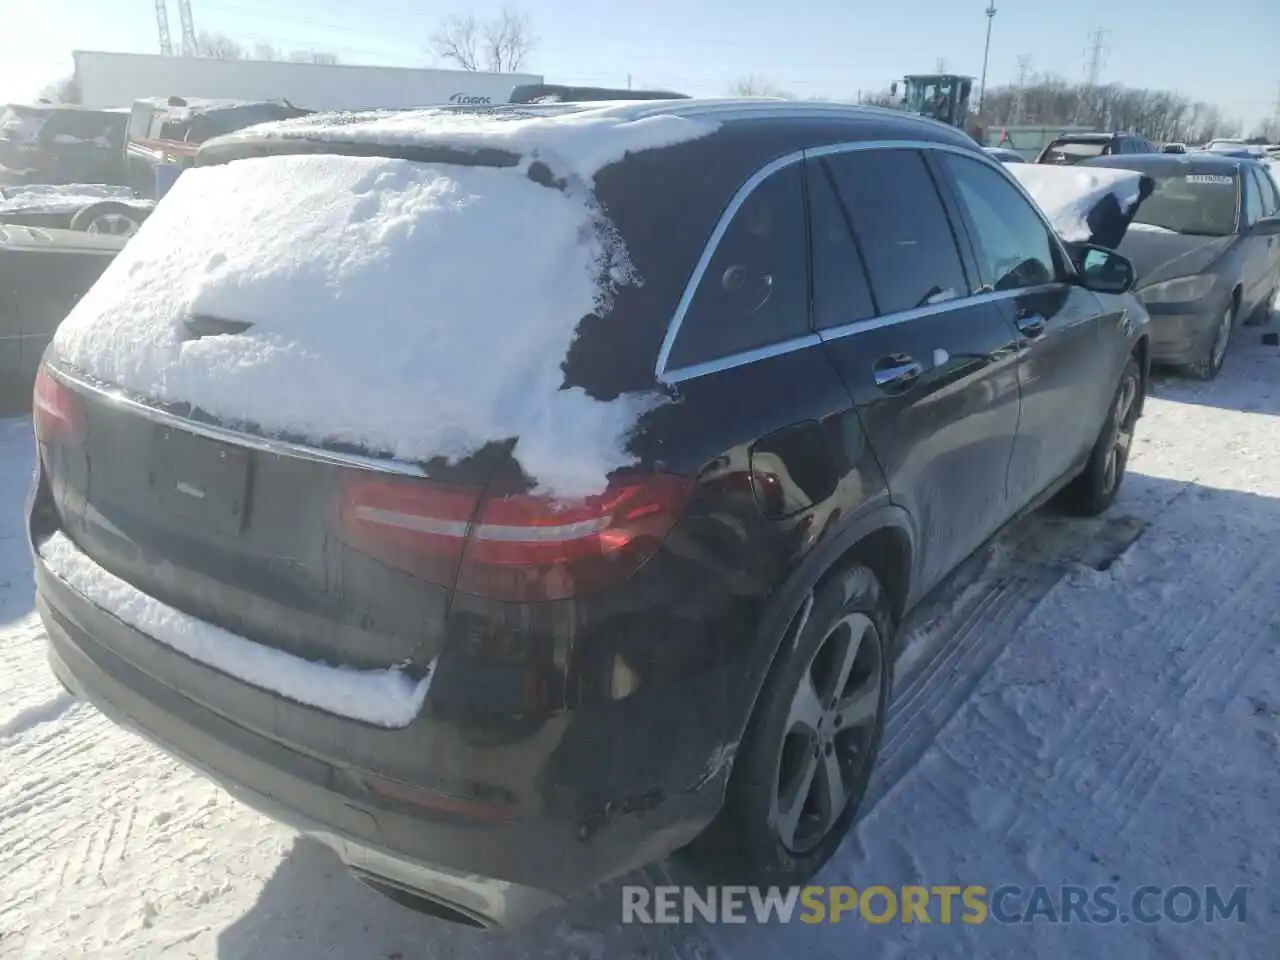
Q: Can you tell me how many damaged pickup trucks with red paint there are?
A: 1